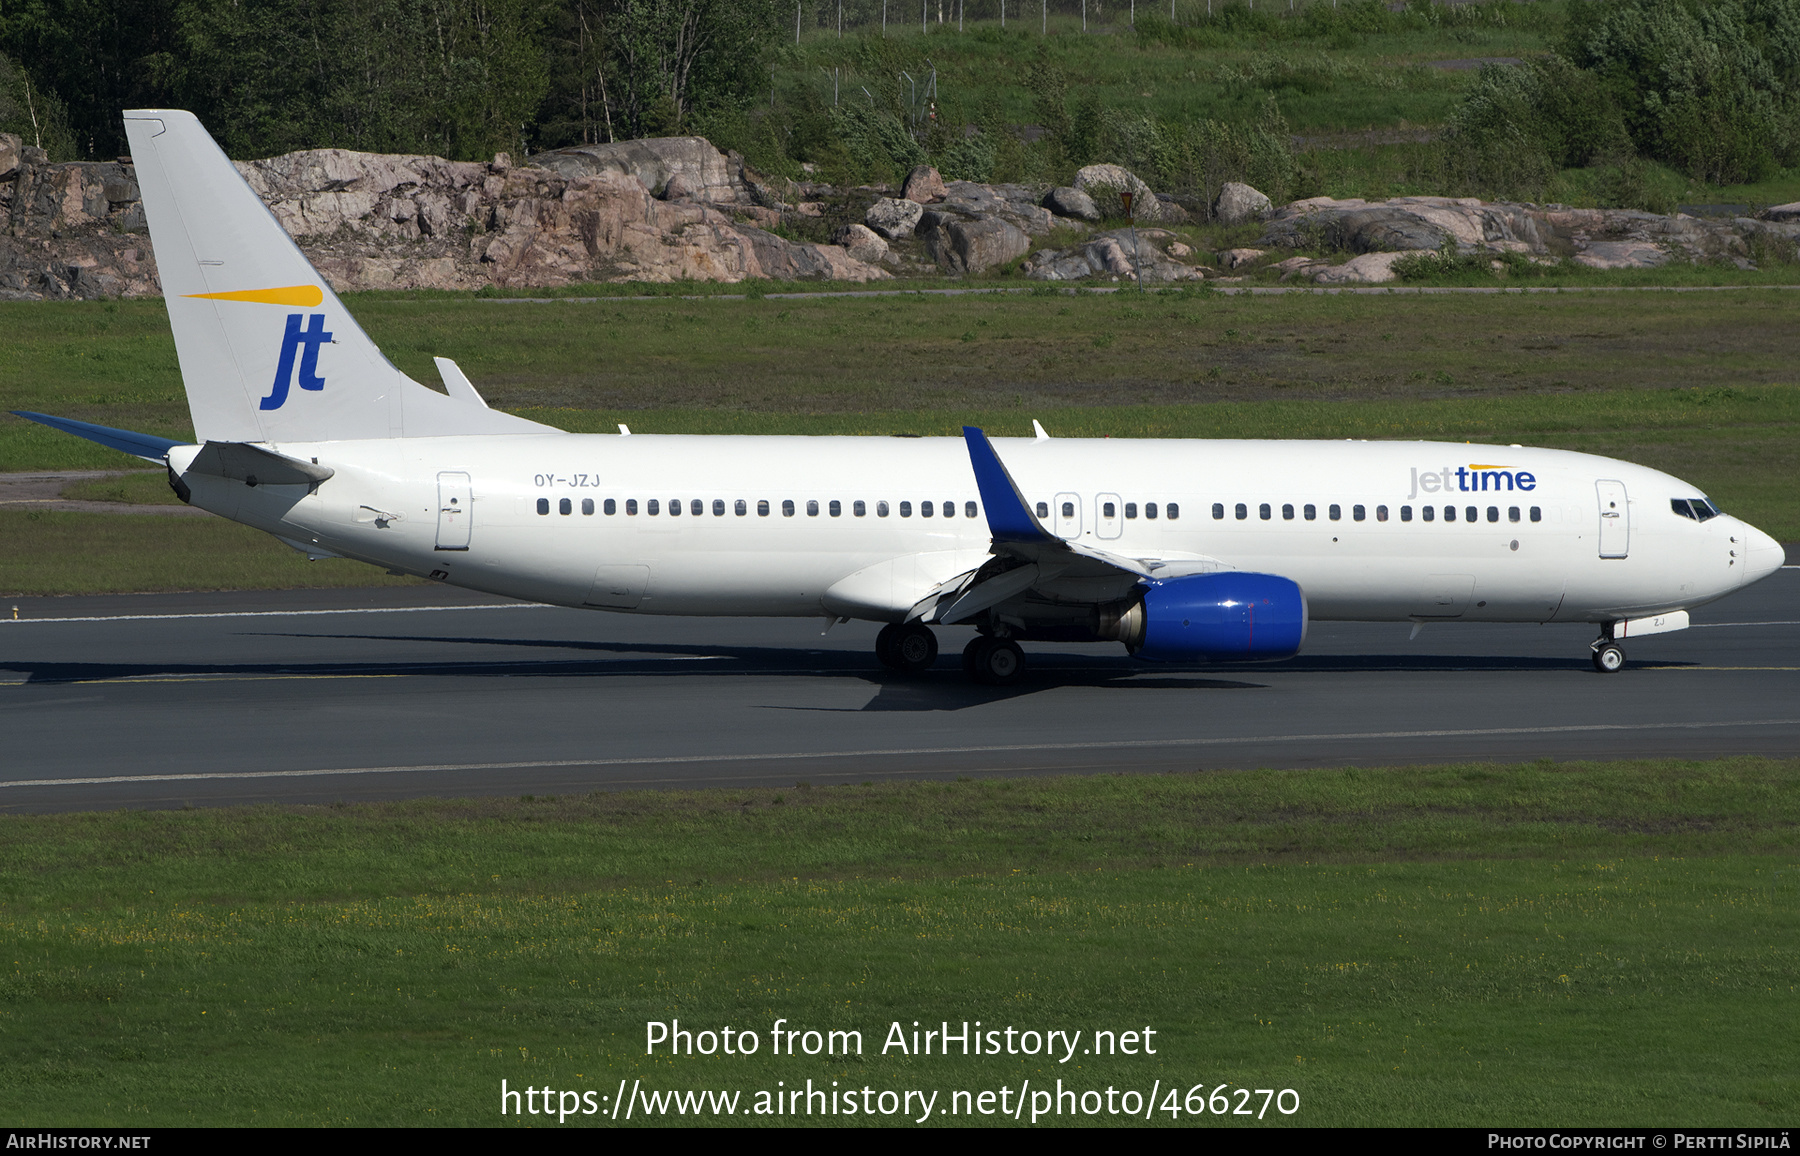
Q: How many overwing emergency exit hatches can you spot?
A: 2